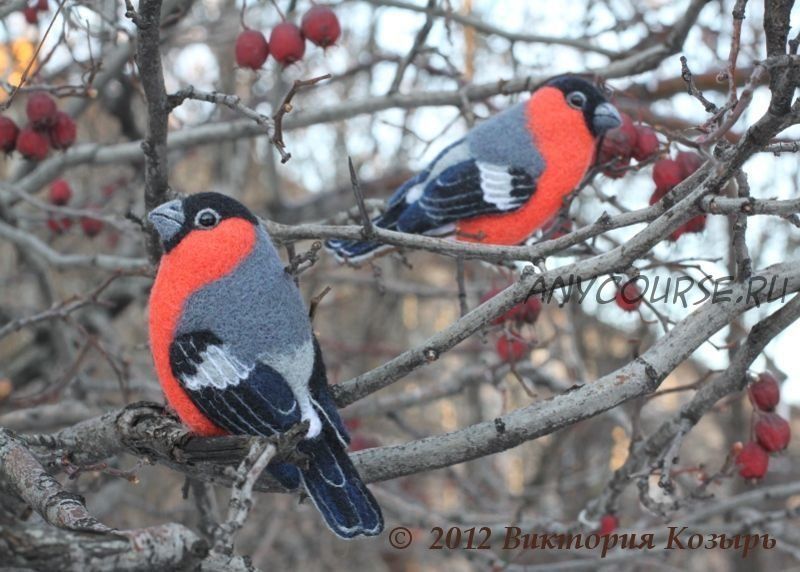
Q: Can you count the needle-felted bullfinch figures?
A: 2